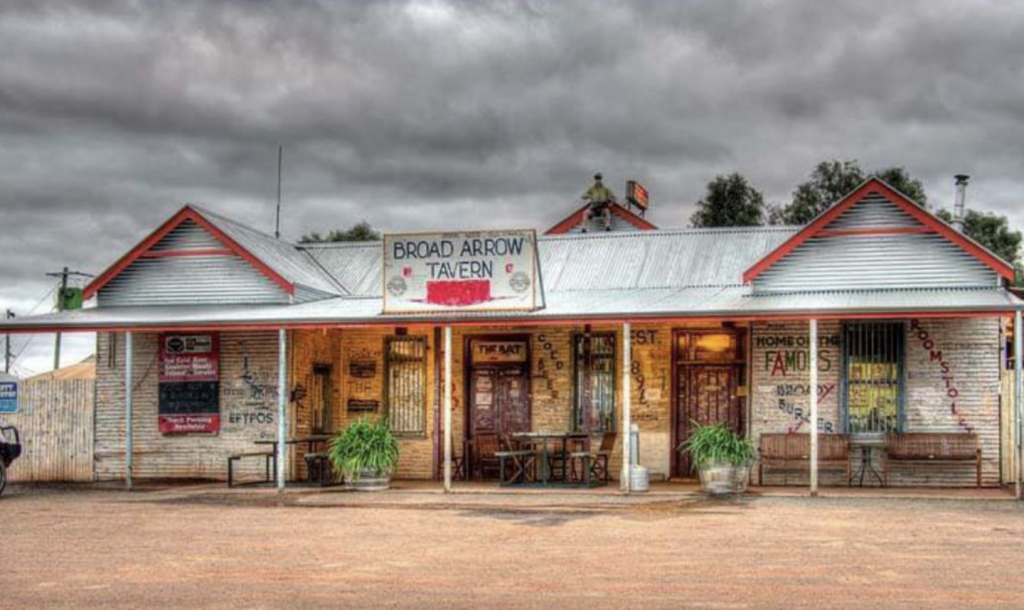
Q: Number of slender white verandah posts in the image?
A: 6